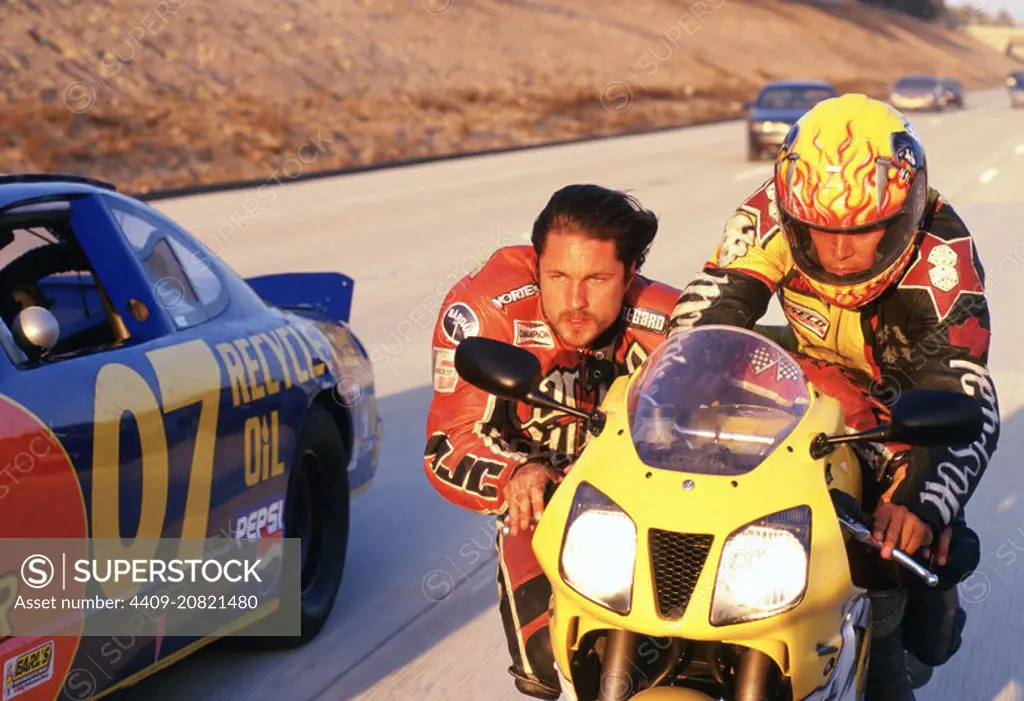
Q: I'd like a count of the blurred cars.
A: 4